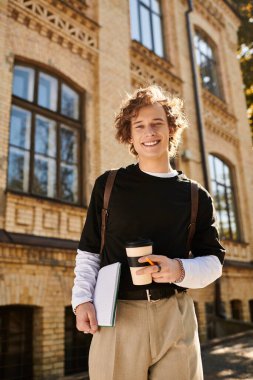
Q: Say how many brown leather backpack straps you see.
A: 2